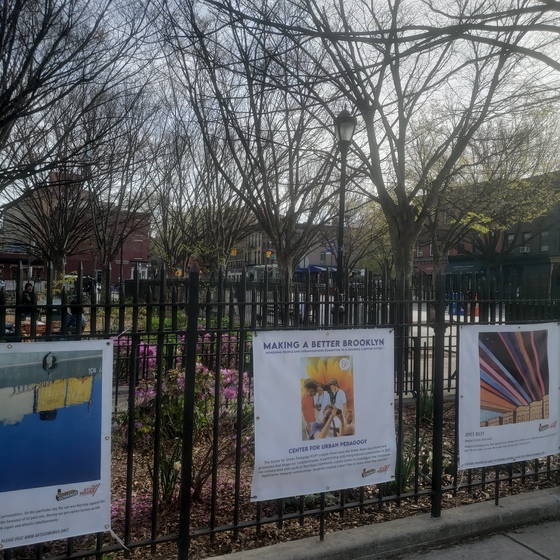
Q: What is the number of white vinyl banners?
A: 3